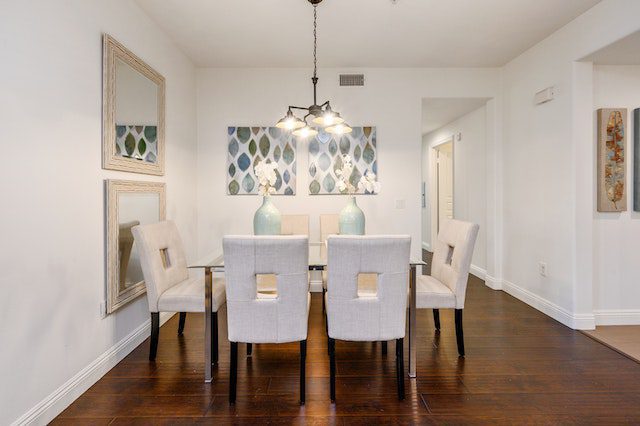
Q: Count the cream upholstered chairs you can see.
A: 6